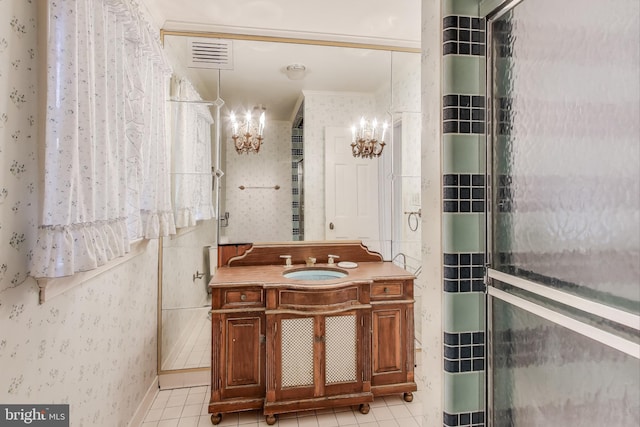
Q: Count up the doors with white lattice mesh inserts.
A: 2